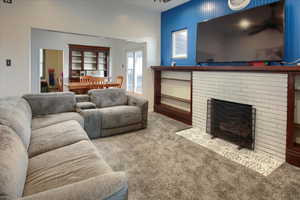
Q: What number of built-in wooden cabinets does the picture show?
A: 3